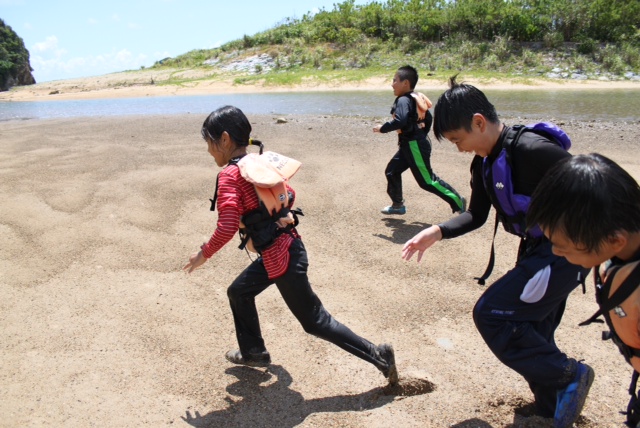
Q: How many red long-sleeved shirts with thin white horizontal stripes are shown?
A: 1